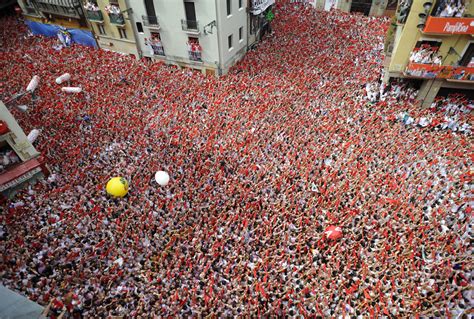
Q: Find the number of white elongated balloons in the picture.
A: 4